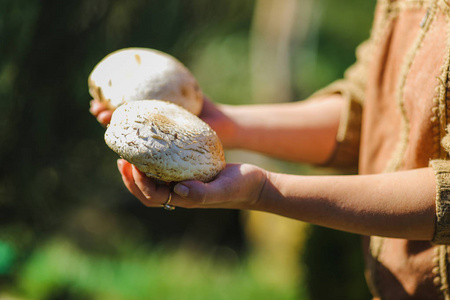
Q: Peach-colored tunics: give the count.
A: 1